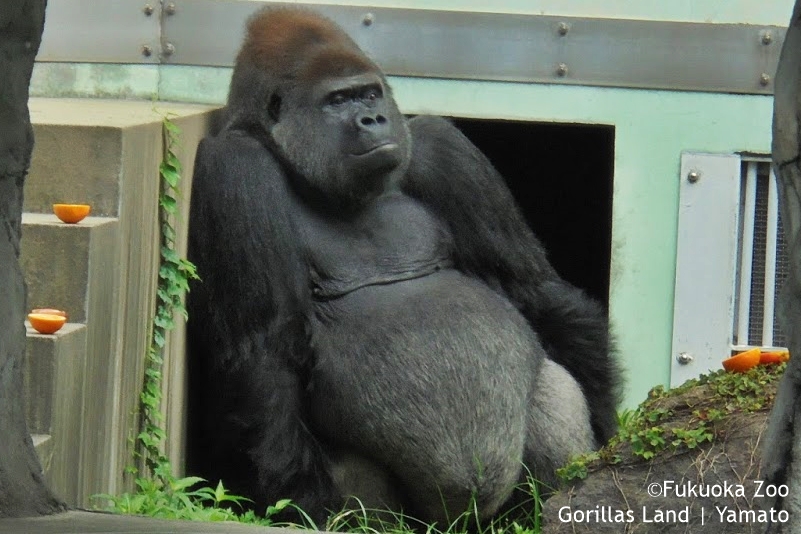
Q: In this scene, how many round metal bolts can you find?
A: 11